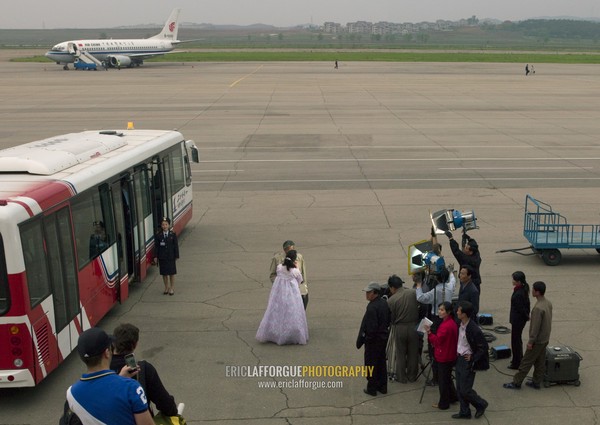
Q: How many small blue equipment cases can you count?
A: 2